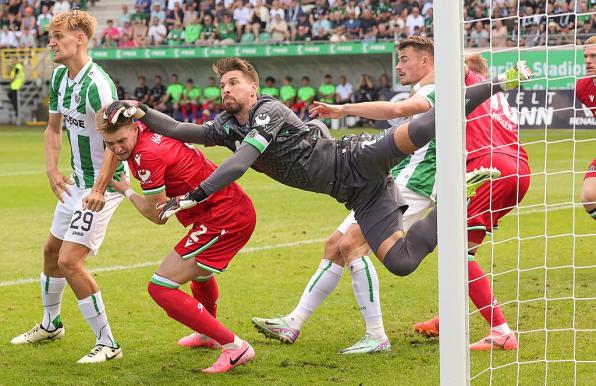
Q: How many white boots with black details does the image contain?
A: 2